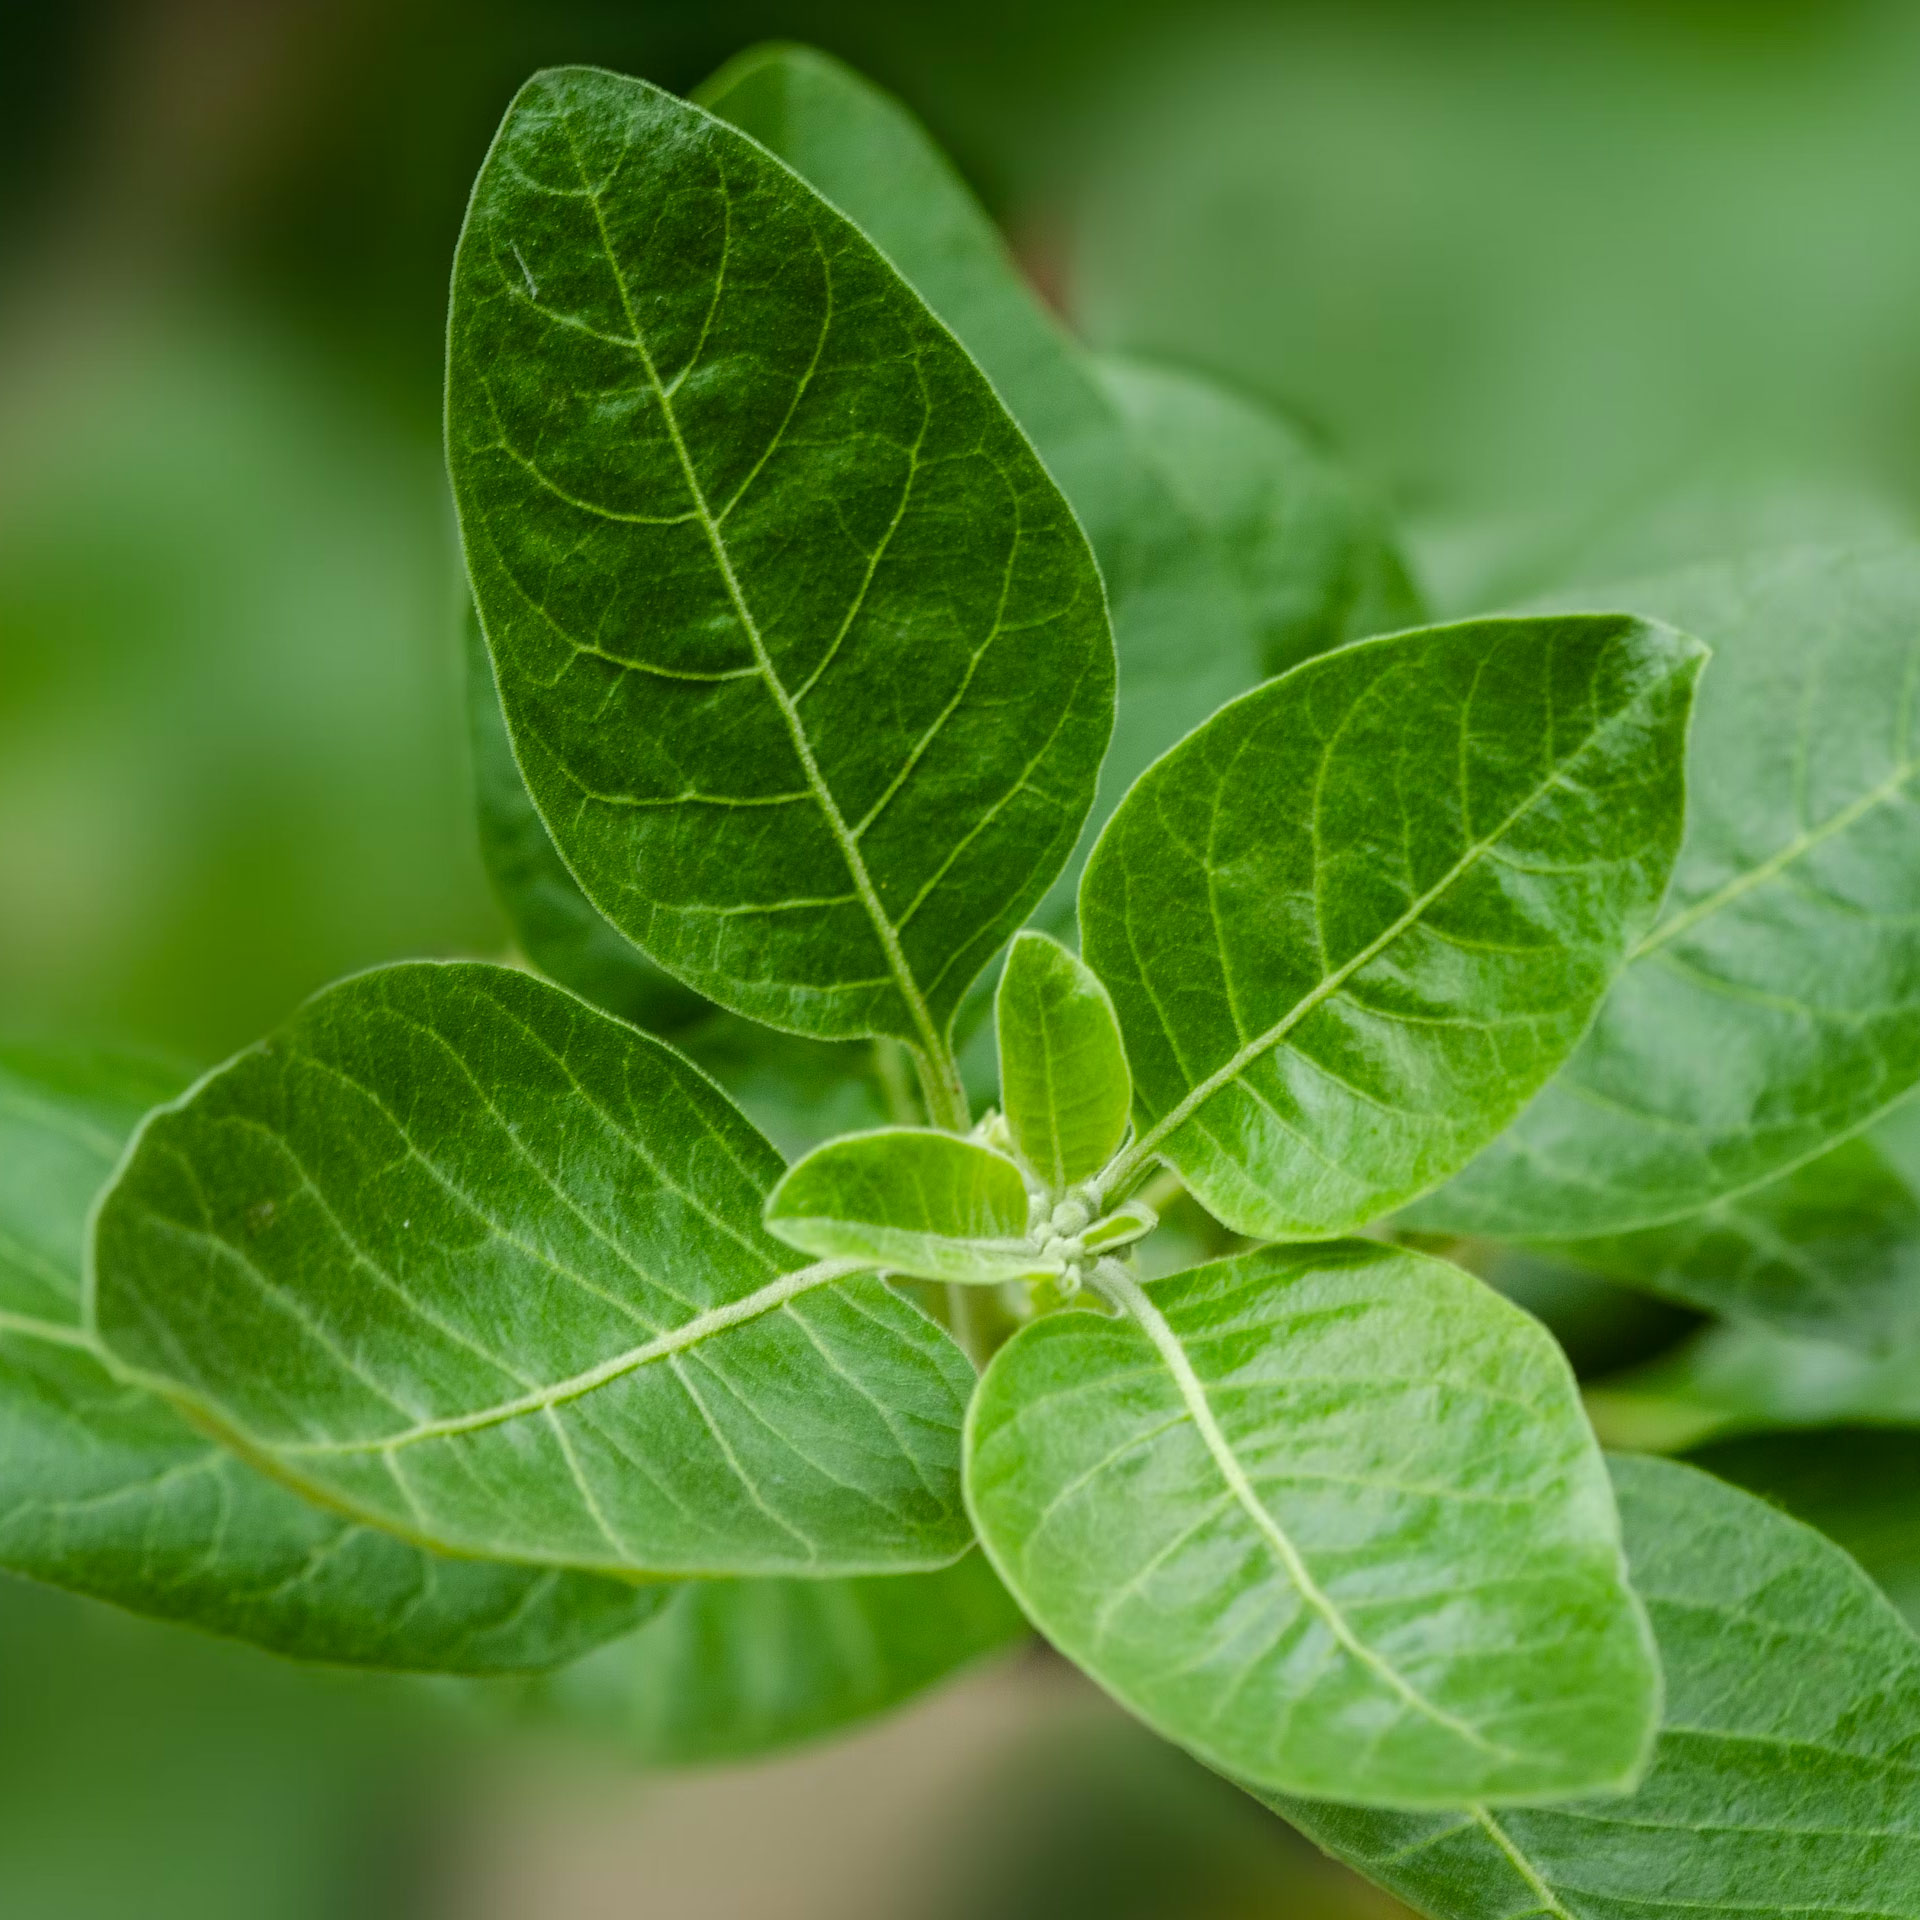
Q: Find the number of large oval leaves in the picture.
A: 4